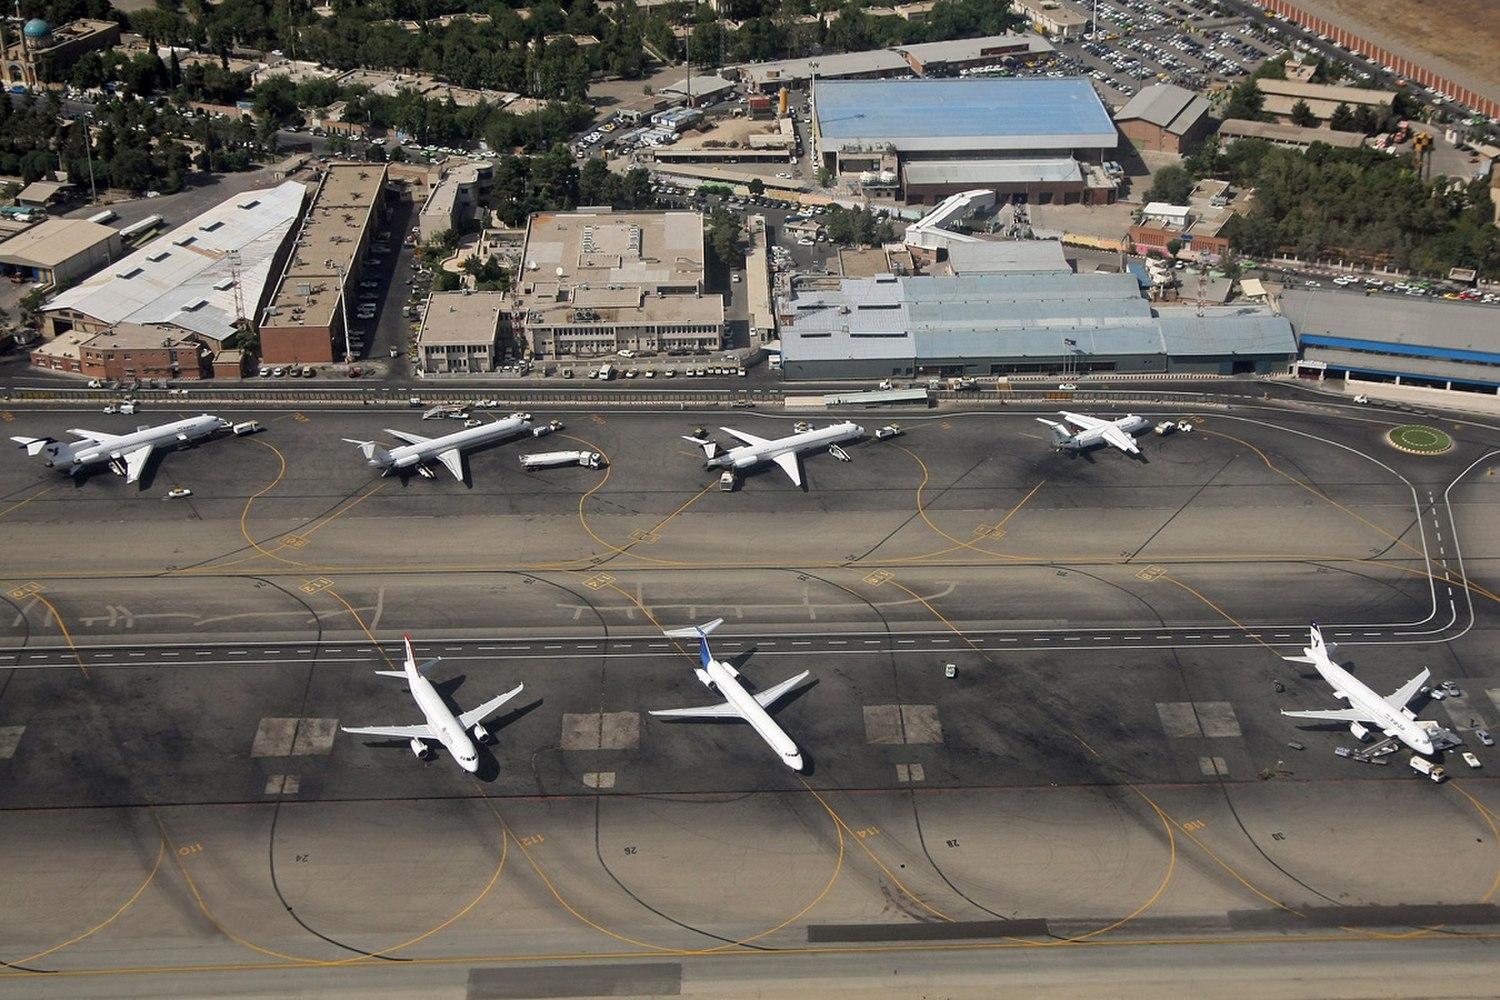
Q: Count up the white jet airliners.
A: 7